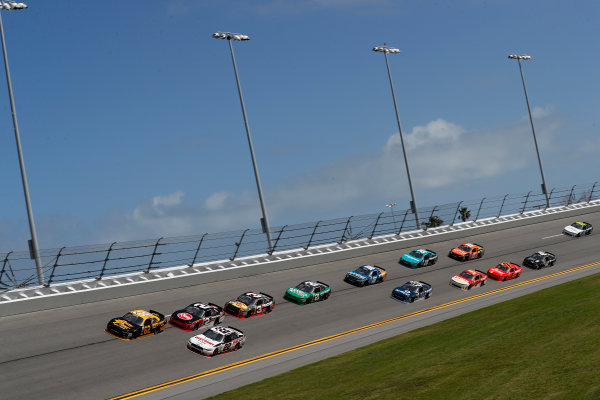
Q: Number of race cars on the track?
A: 13